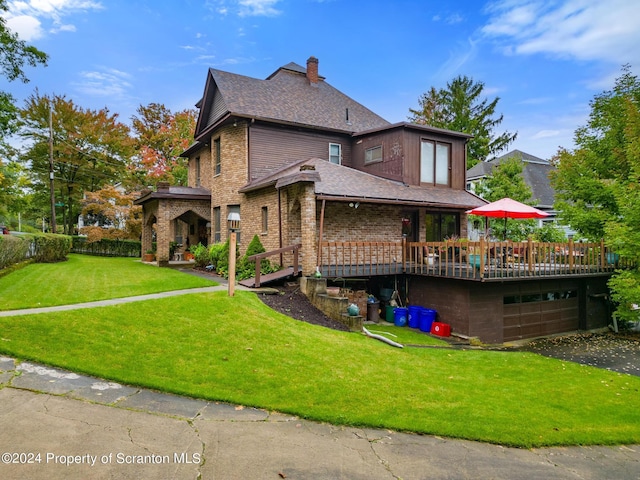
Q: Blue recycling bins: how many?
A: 3